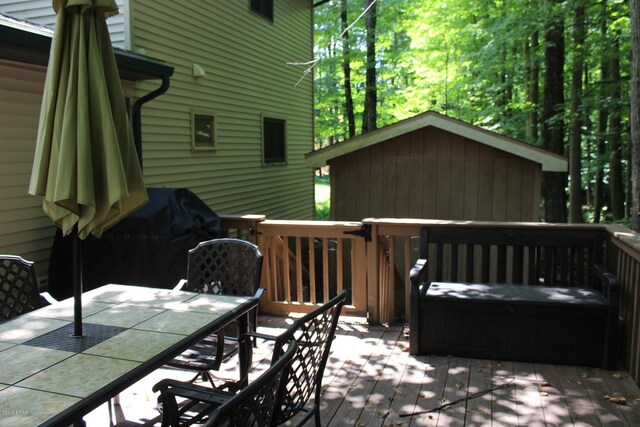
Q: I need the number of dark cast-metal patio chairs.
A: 4